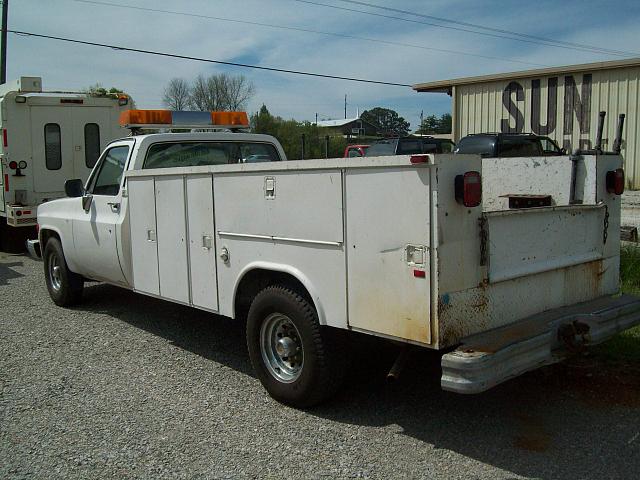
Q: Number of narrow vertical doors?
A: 3